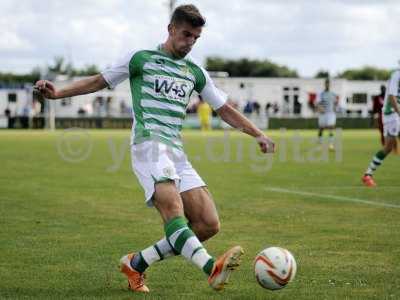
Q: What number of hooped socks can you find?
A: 3